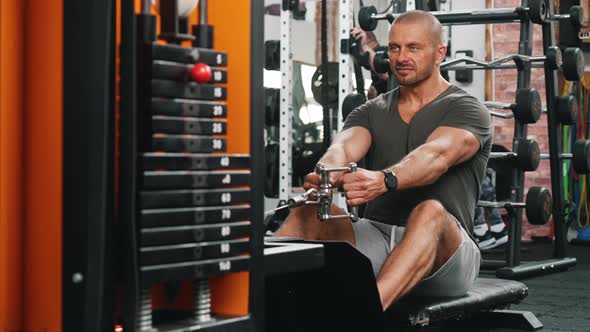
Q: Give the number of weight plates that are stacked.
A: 13